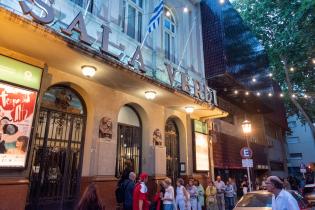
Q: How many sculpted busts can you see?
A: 2